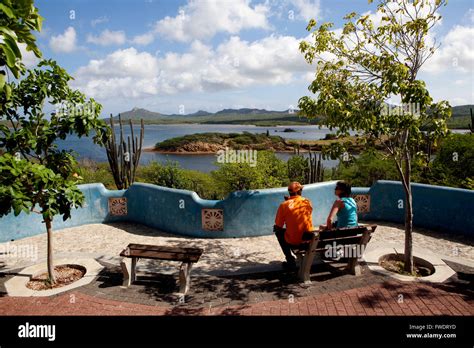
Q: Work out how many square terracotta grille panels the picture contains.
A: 3